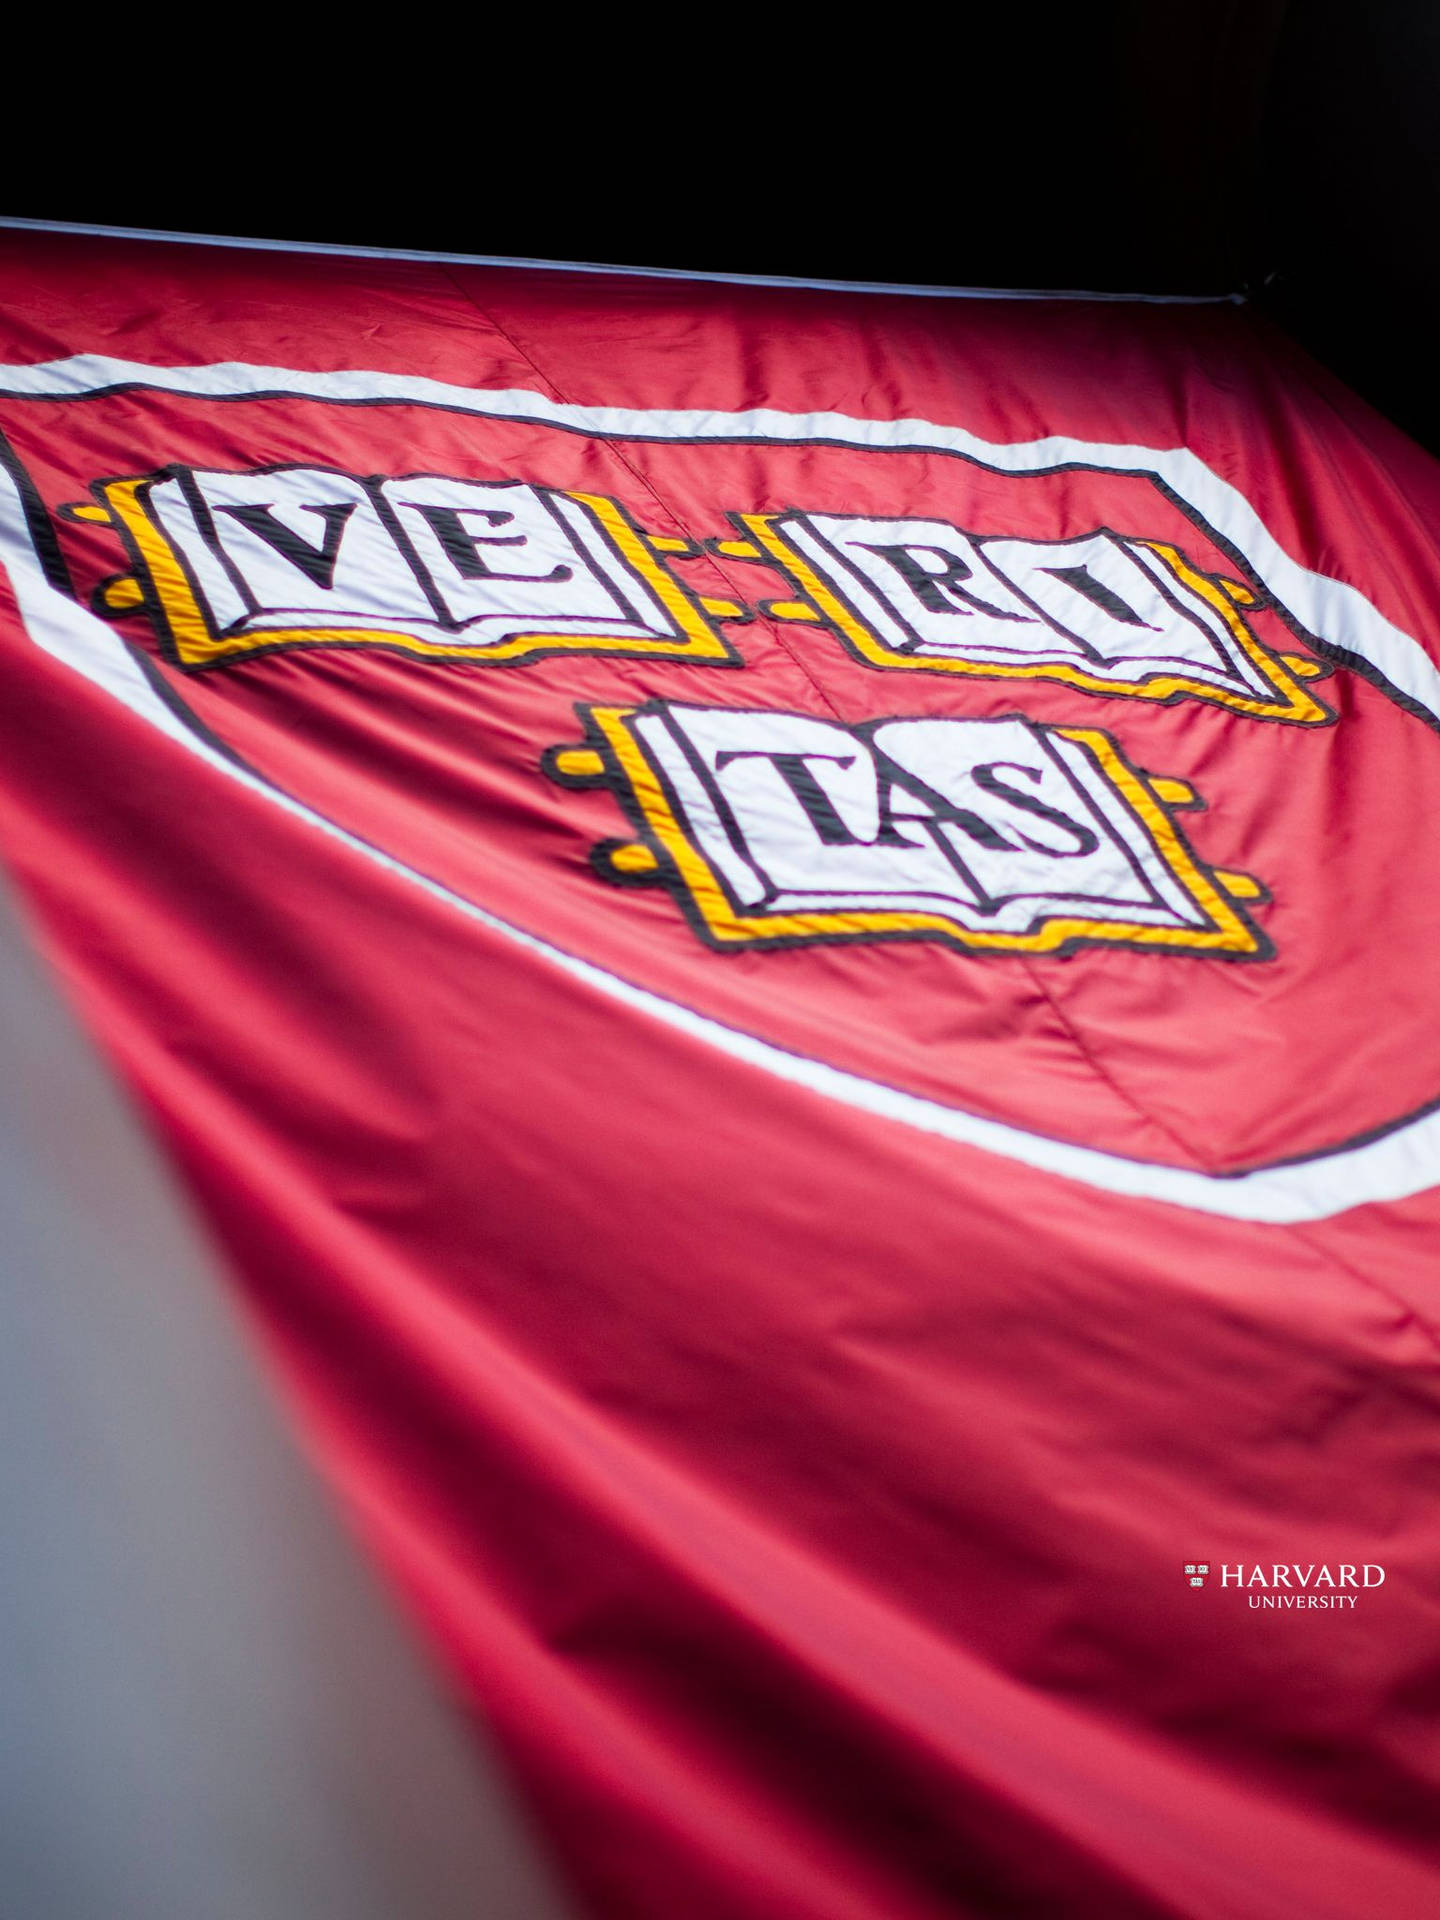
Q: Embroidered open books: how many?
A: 3